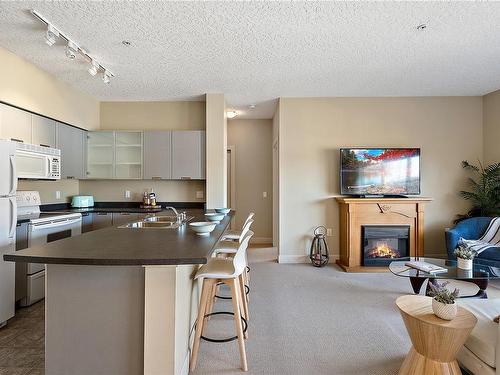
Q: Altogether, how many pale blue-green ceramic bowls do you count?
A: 3